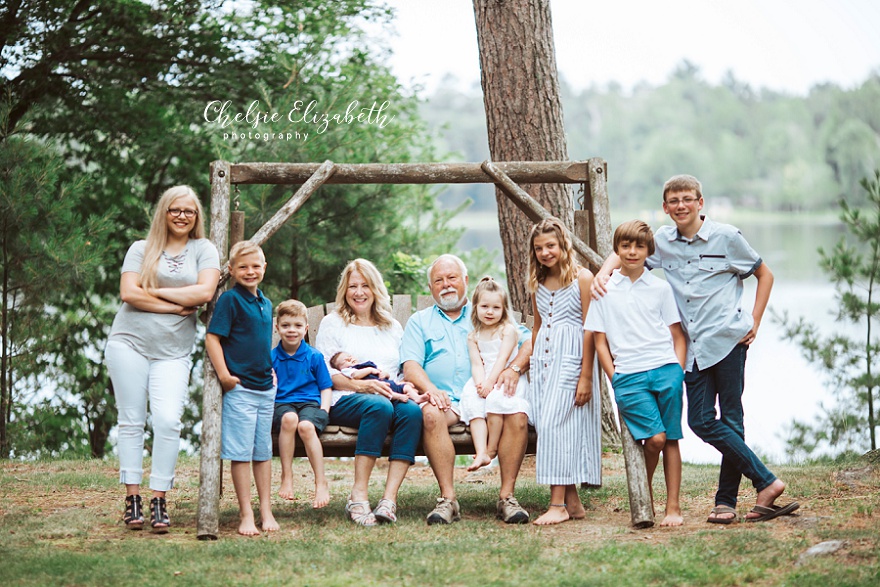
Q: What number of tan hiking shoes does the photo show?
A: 2